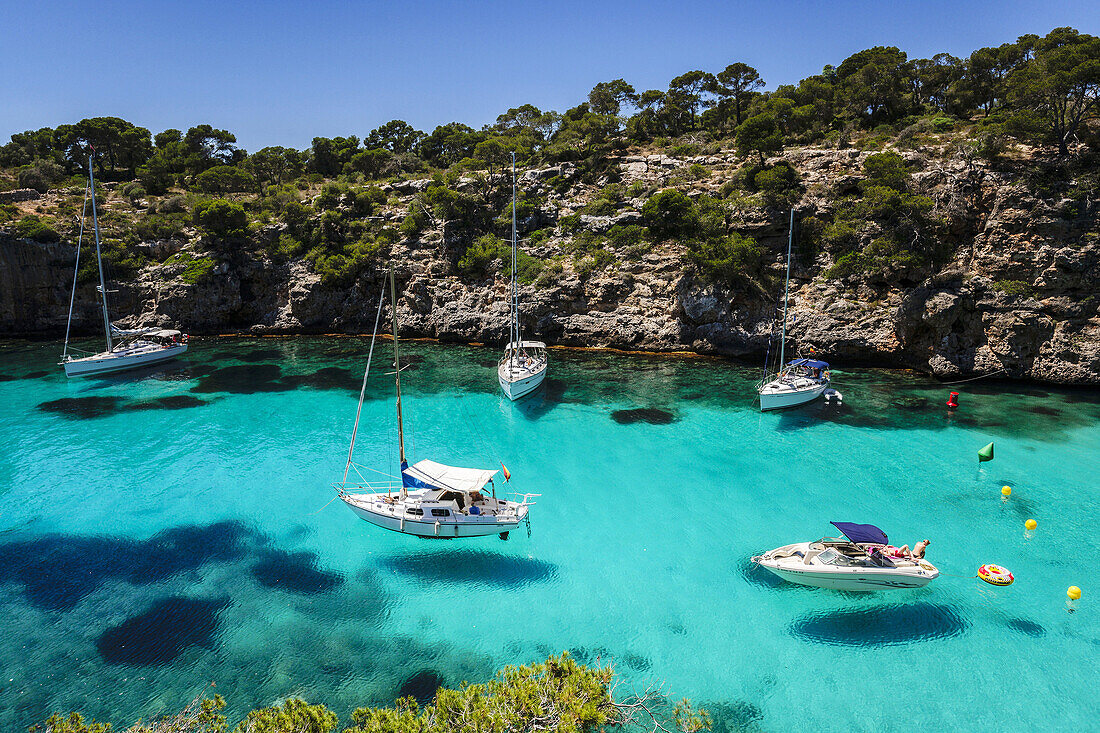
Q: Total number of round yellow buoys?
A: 3